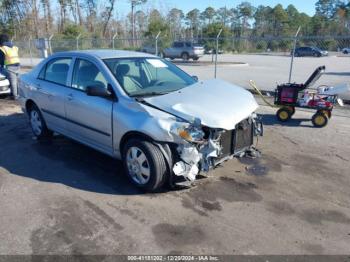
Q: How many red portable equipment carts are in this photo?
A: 1